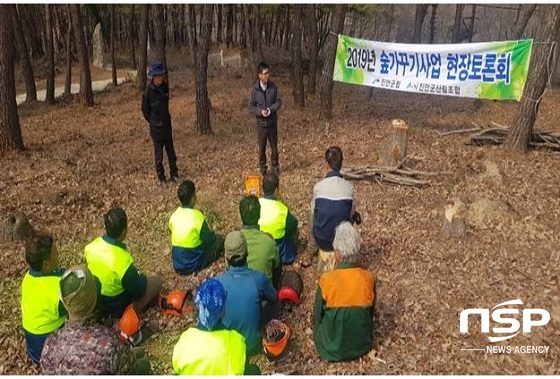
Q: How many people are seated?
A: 10